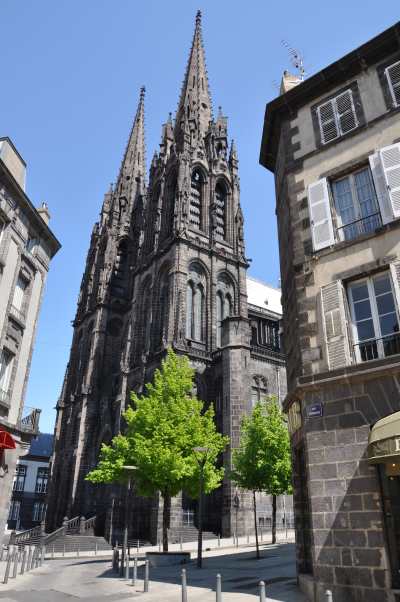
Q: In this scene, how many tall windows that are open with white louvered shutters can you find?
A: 2